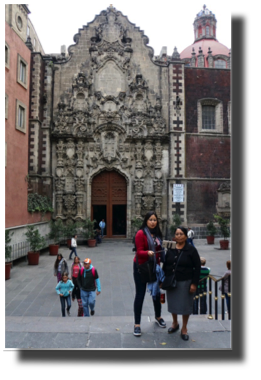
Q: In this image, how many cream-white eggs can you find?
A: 0